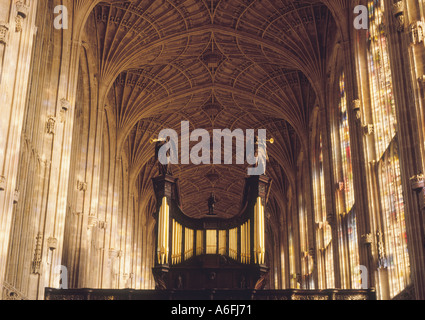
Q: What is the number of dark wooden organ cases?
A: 1